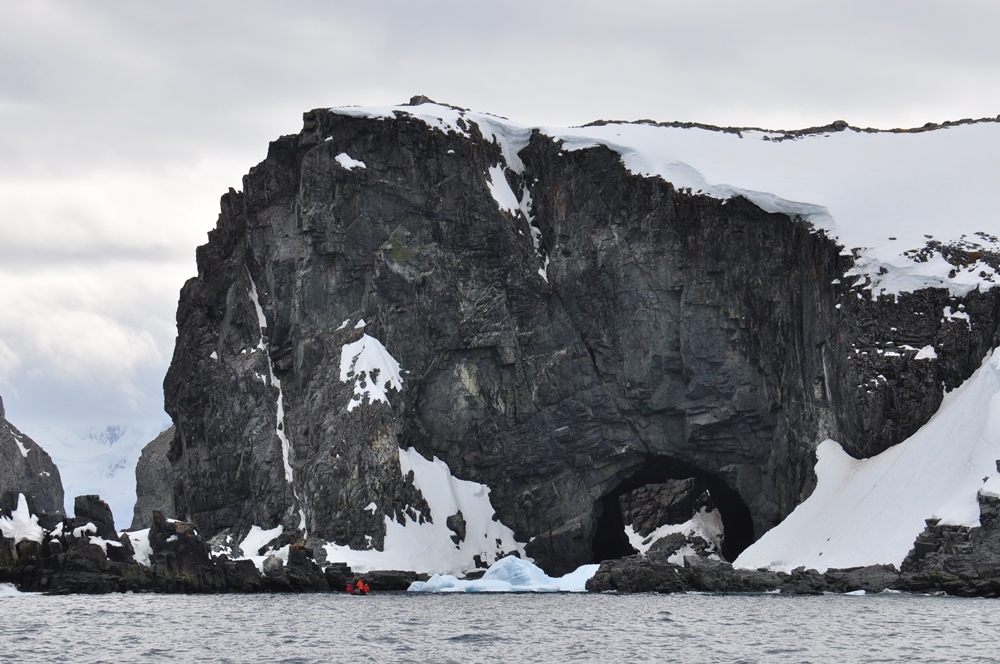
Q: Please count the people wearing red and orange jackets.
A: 3